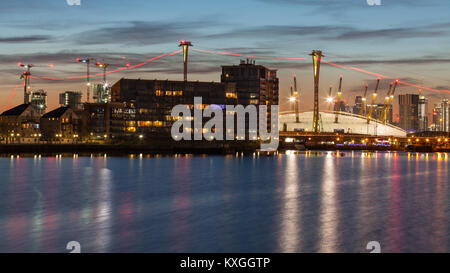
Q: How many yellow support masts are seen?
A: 8